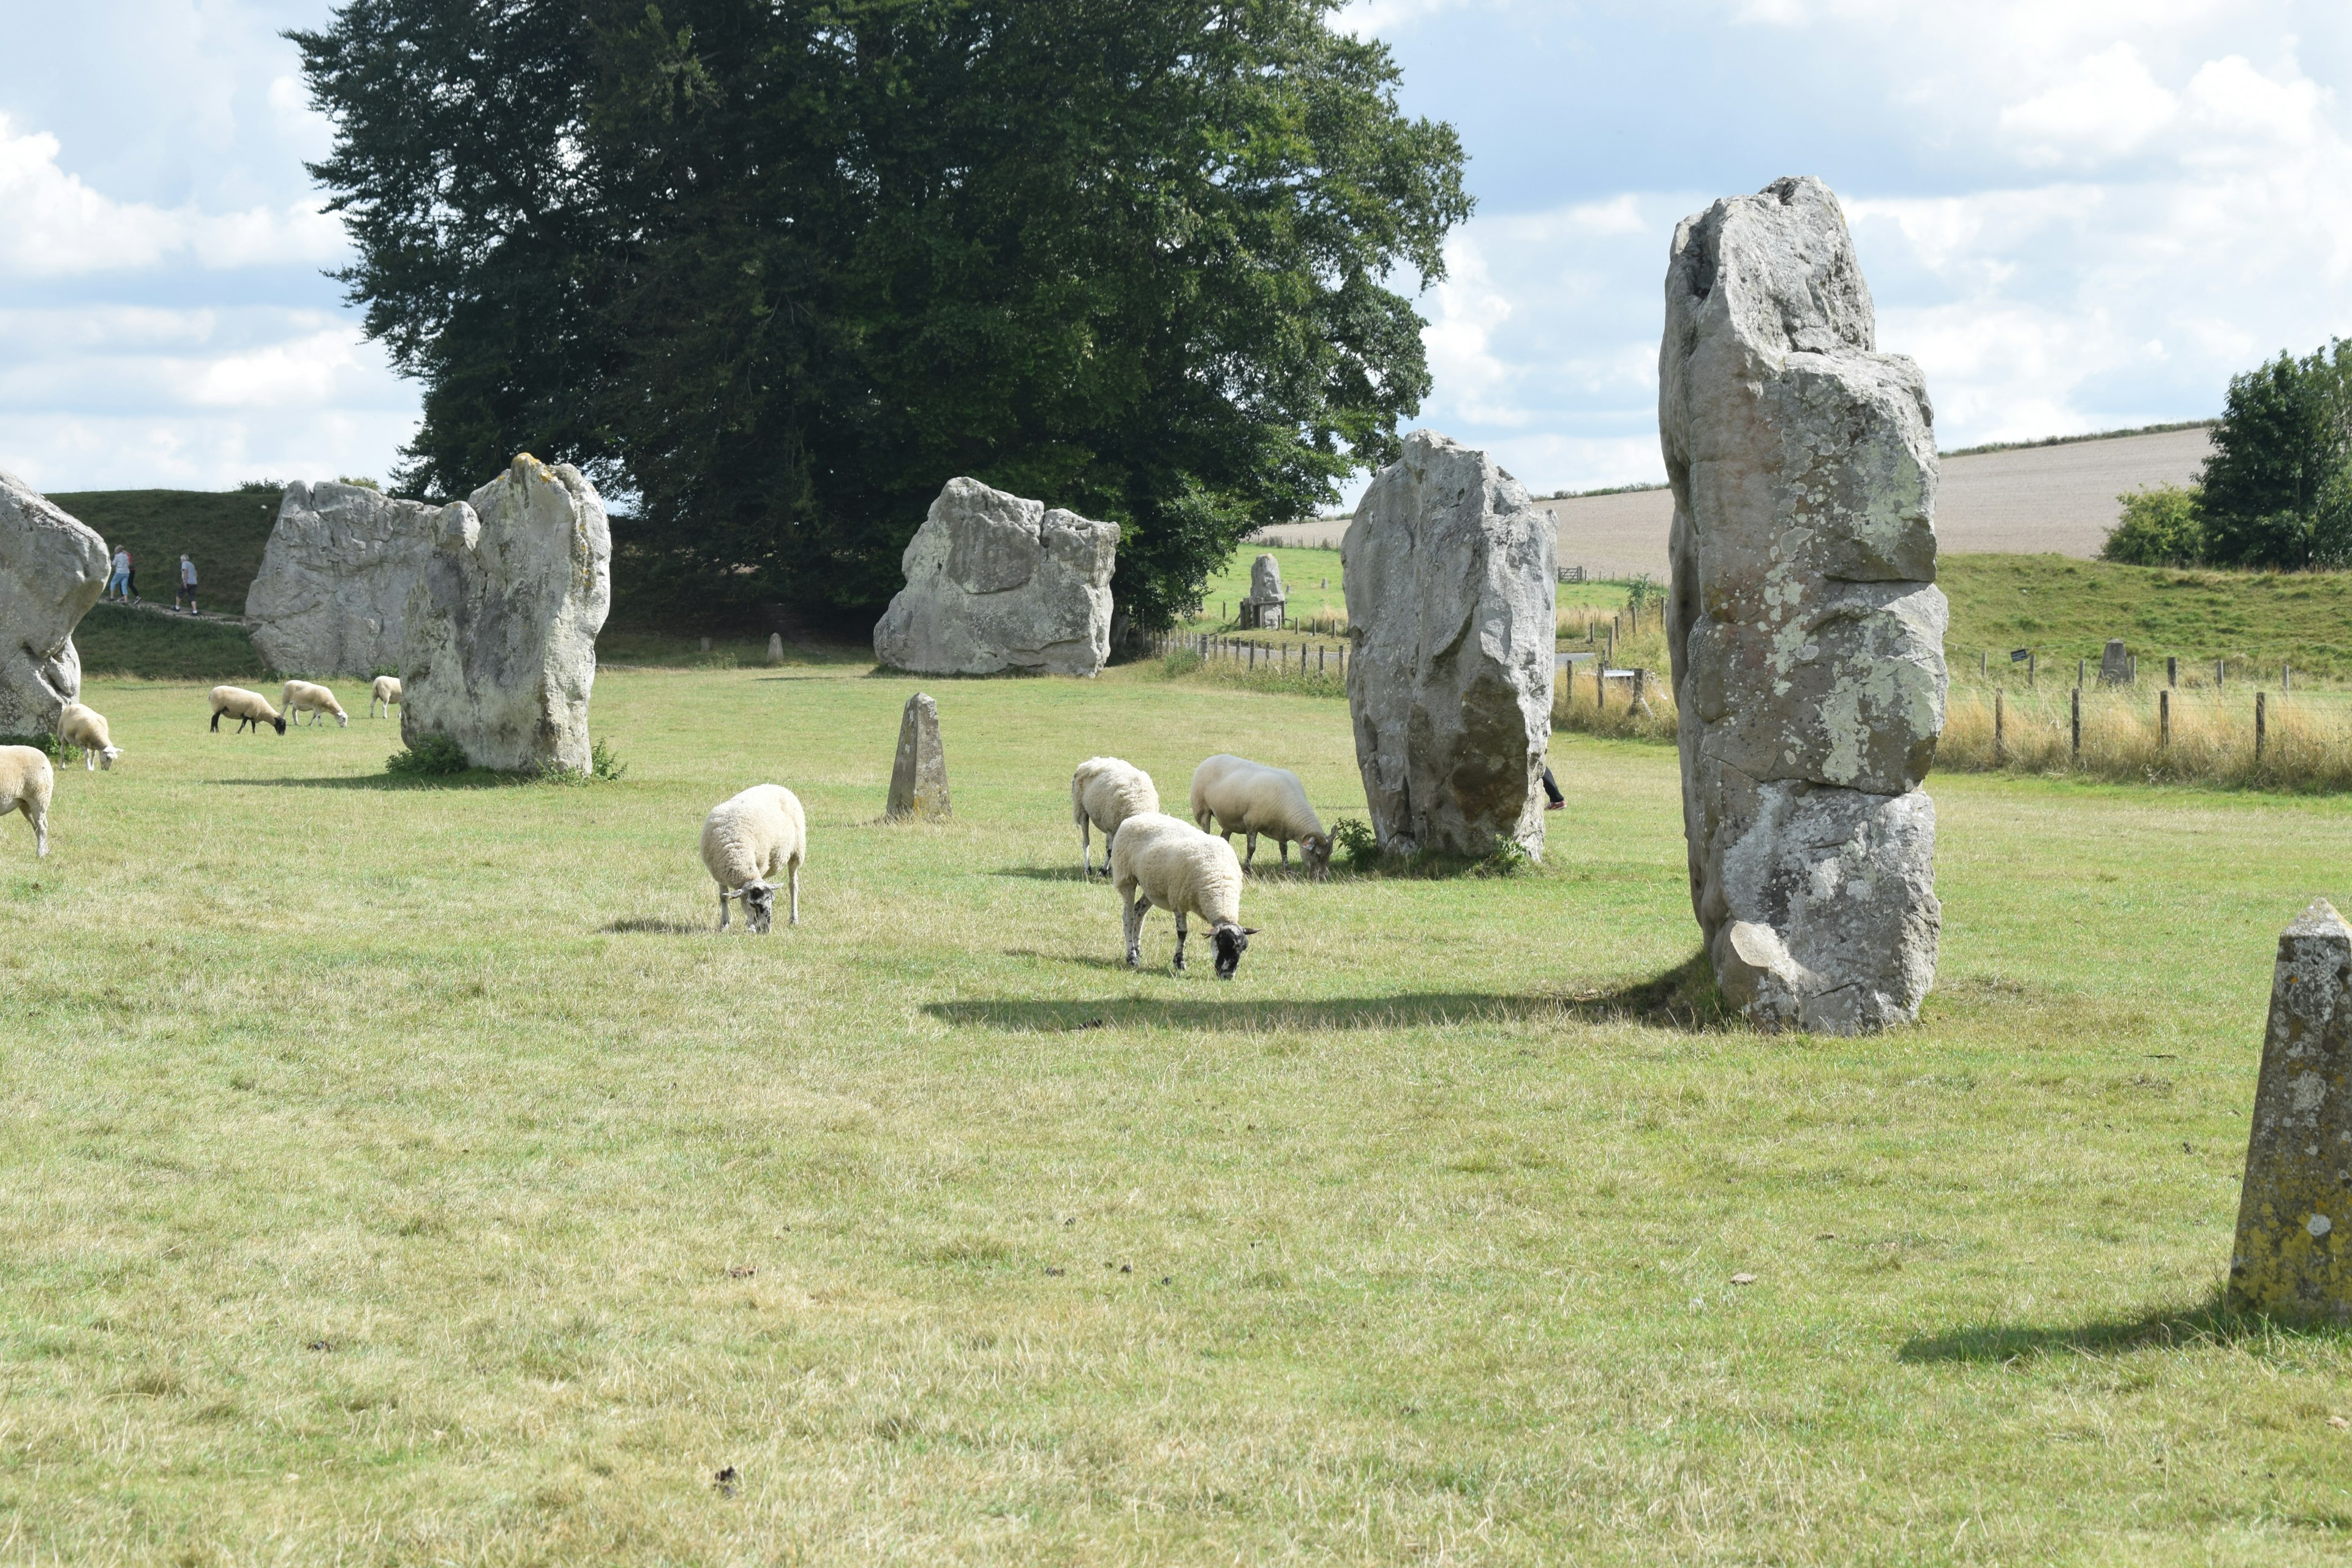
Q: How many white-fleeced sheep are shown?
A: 9